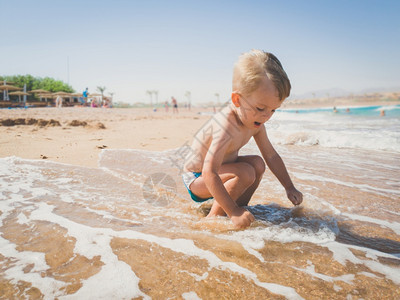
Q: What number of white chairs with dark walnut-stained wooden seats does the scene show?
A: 0